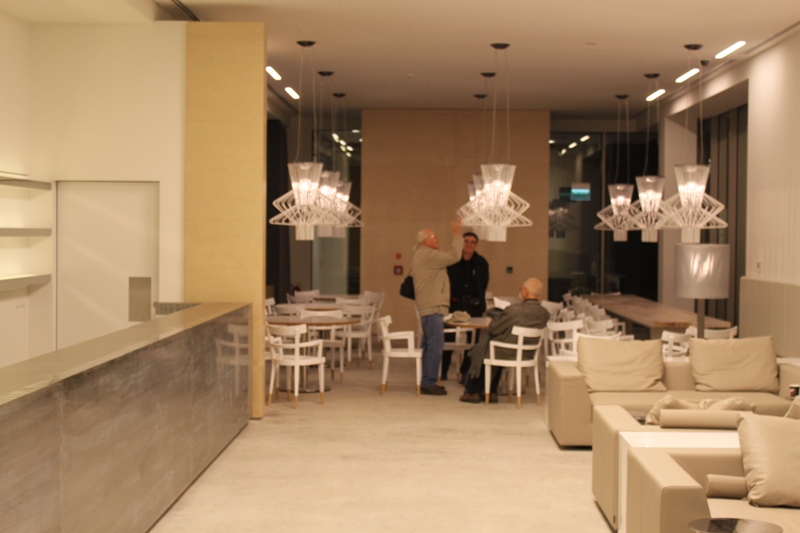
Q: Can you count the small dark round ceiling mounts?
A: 9